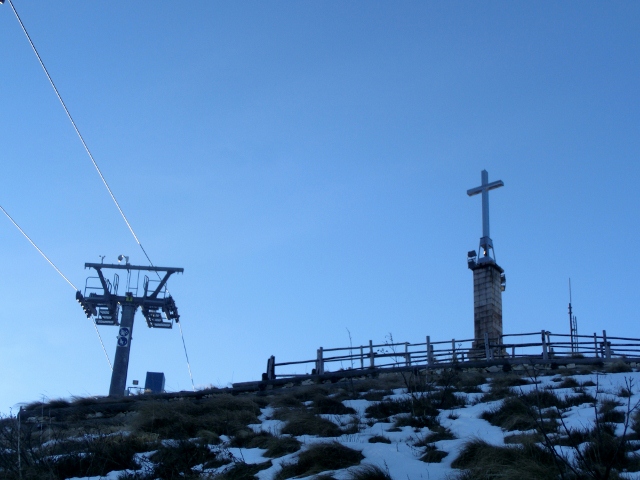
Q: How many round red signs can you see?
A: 0